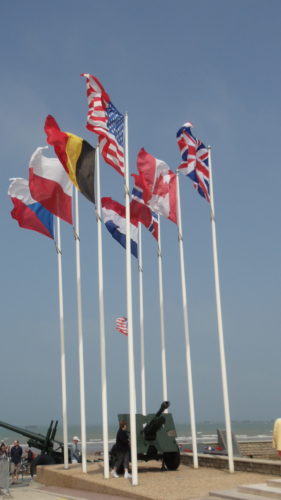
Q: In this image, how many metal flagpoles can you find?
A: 8